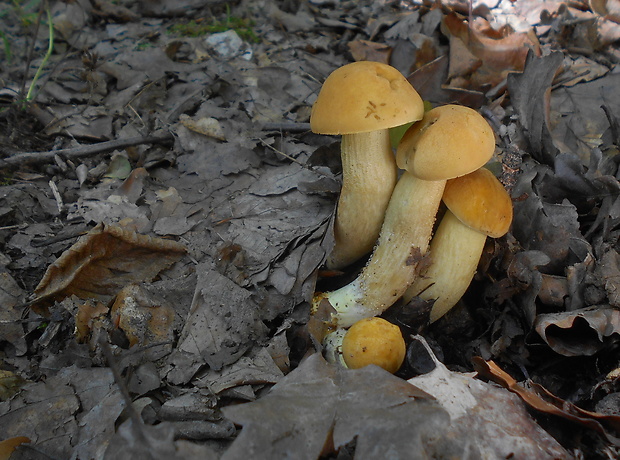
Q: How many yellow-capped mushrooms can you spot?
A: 4